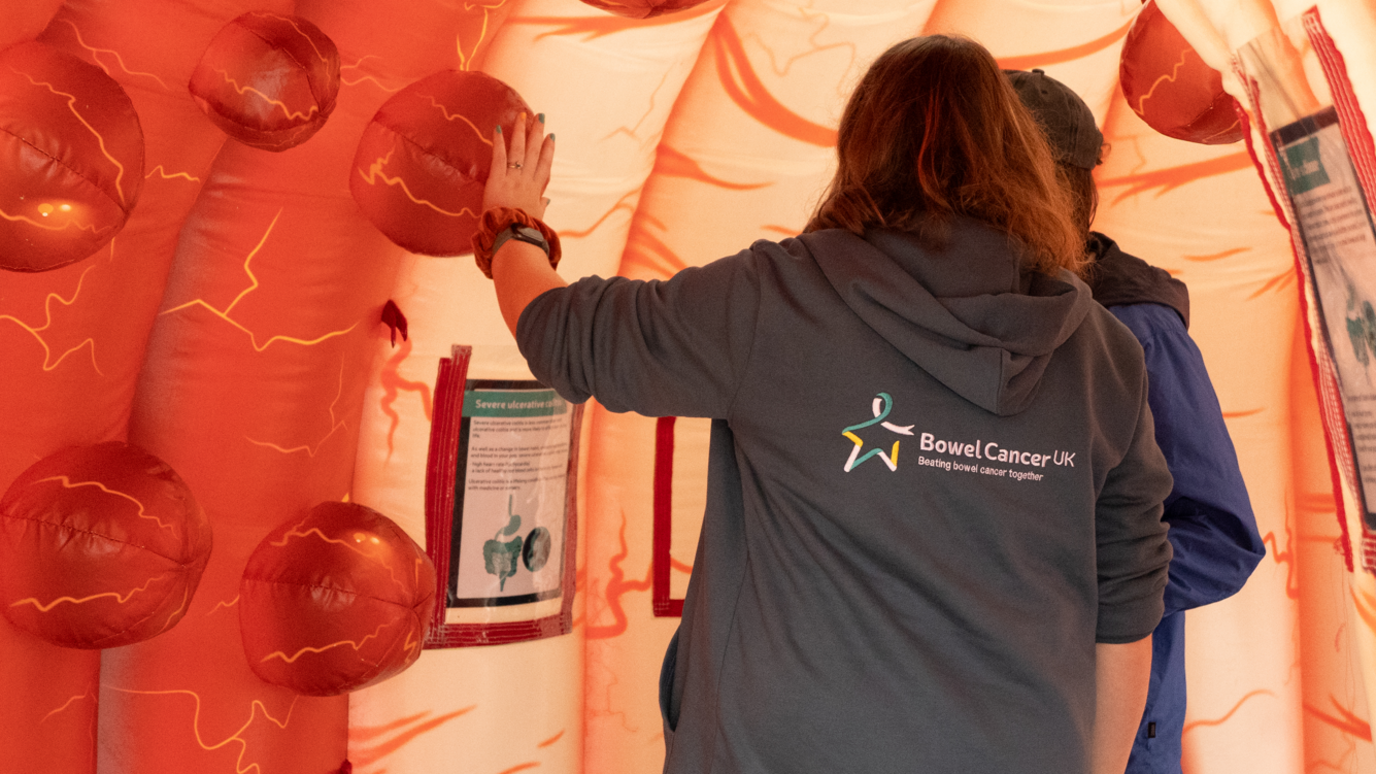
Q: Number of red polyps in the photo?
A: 7